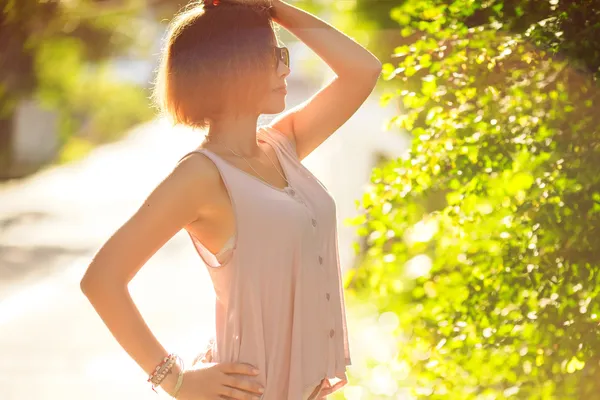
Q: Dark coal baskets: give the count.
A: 0